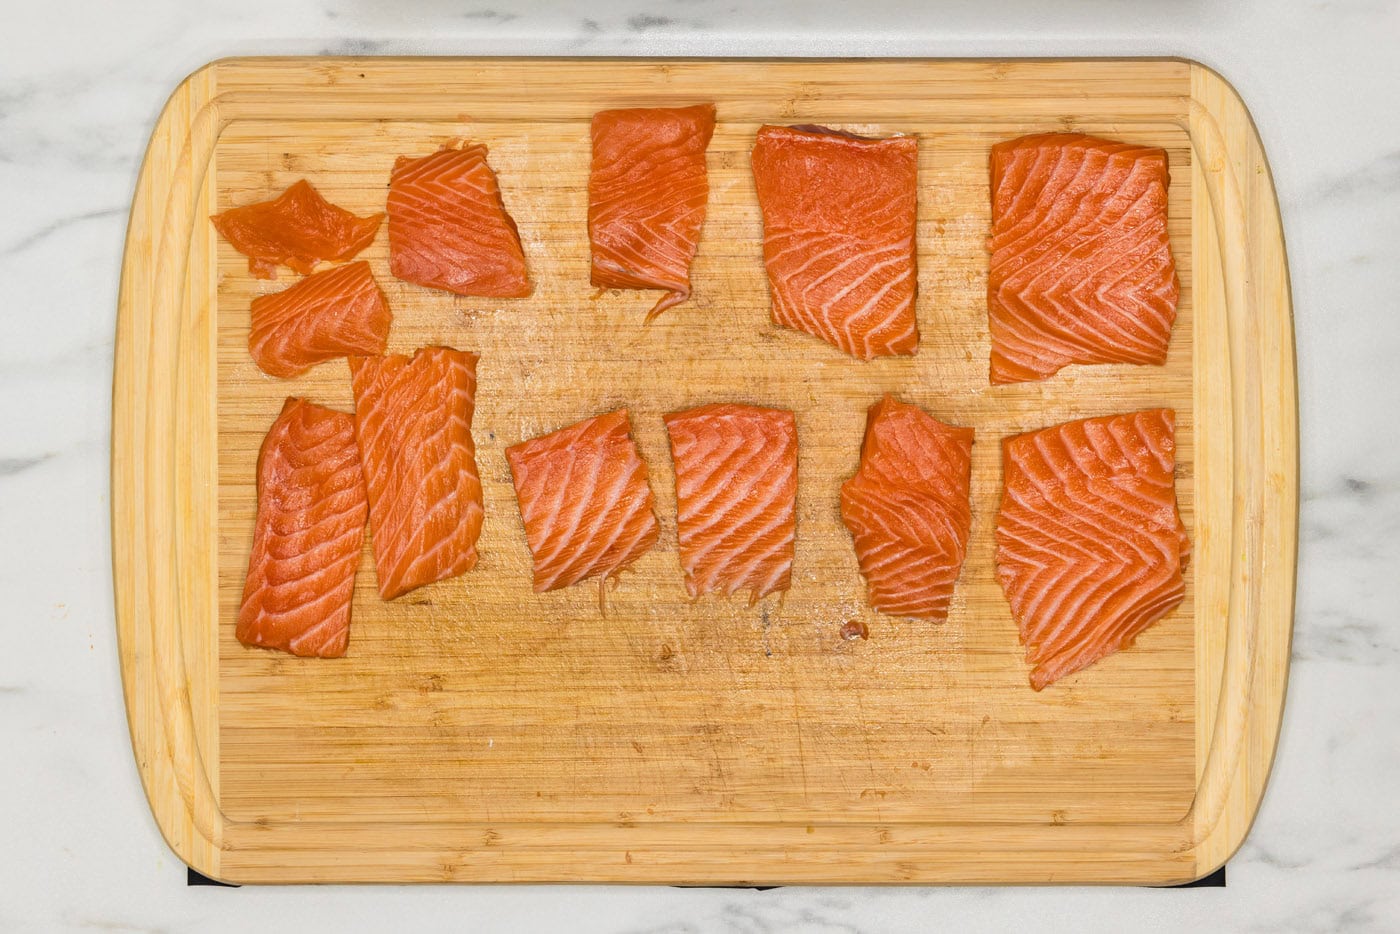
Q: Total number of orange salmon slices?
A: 12